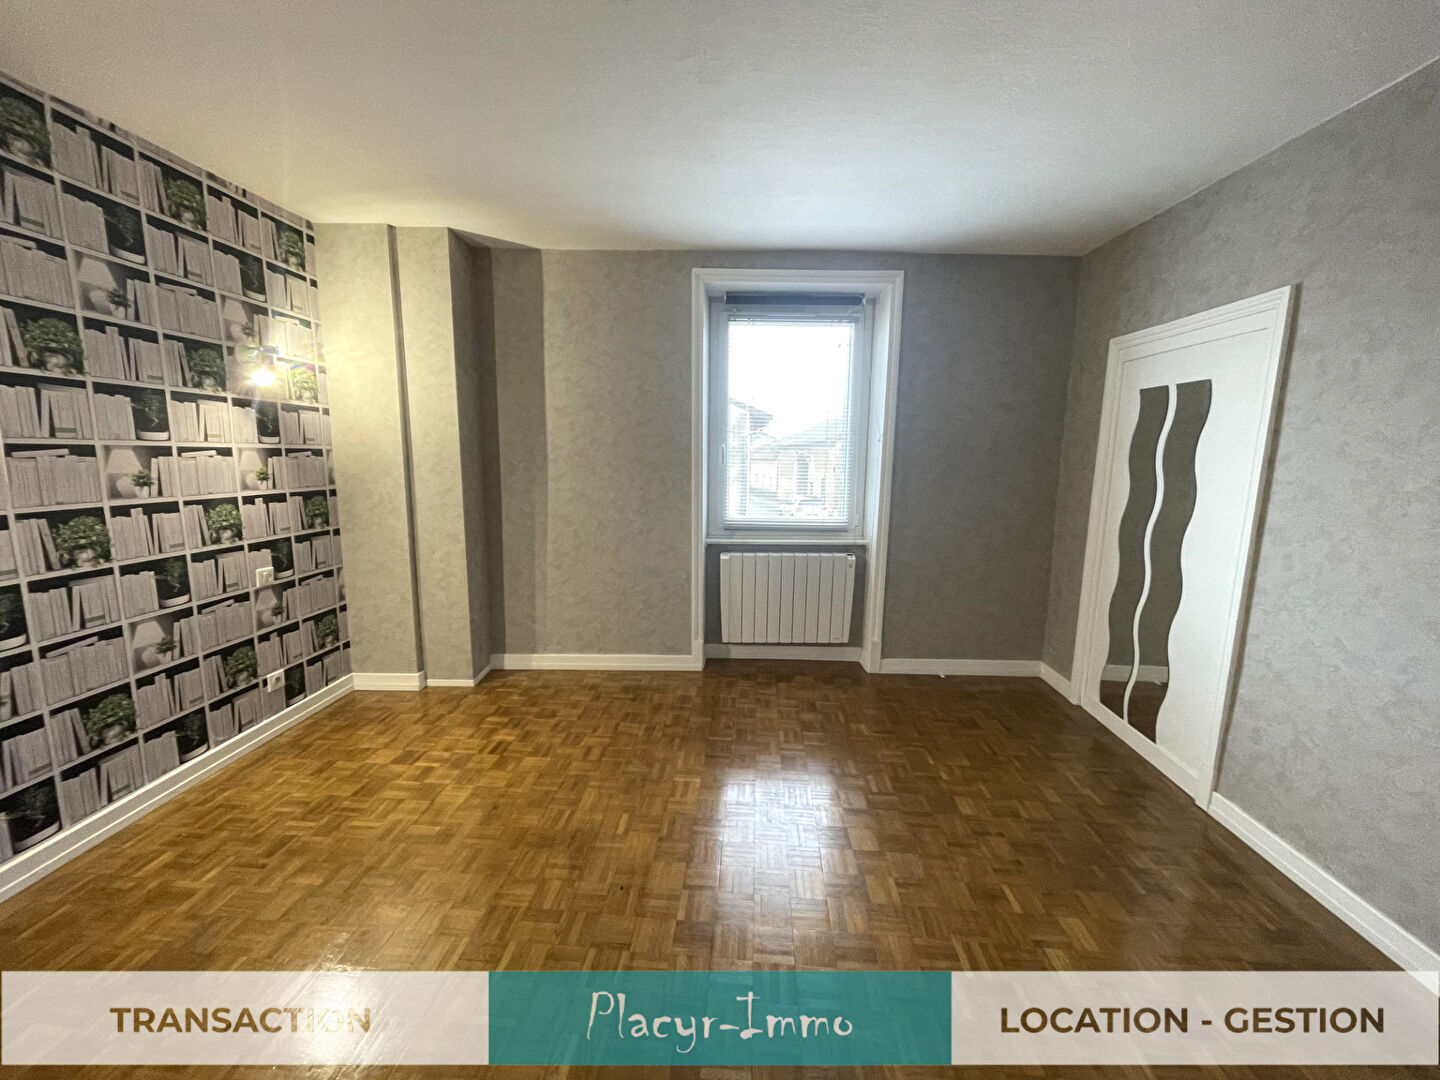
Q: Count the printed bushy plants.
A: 12